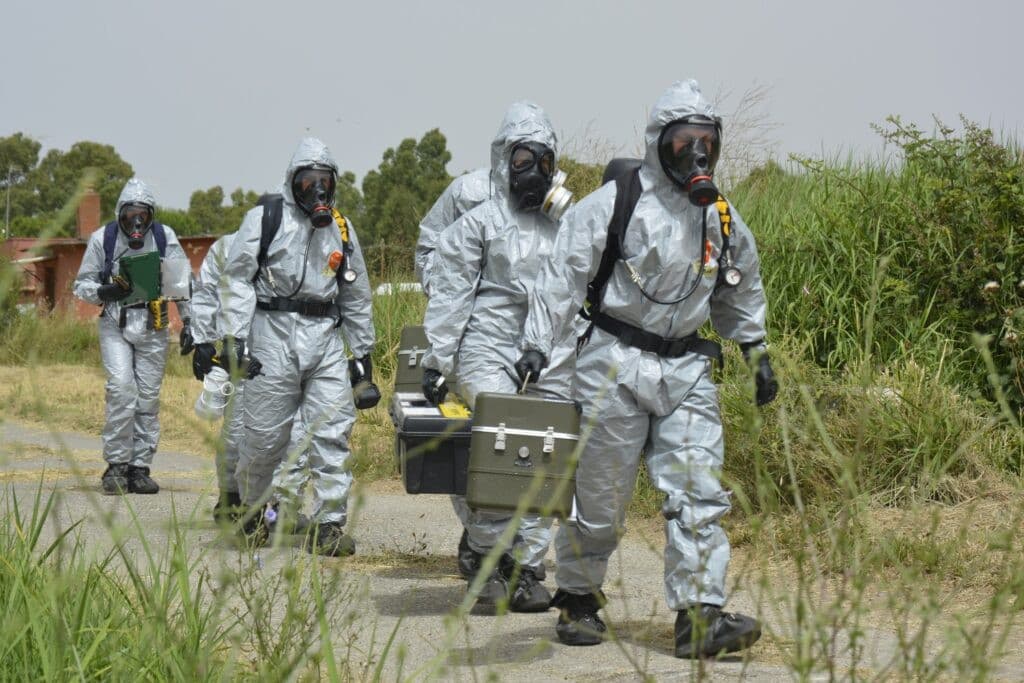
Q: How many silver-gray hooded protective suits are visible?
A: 6